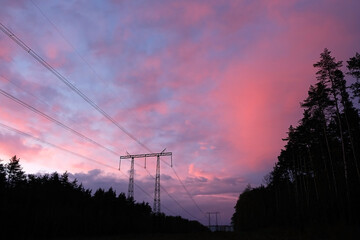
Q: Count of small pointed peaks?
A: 2